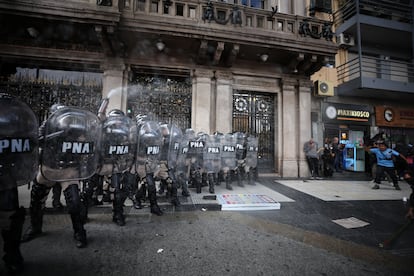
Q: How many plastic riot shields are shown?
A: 11